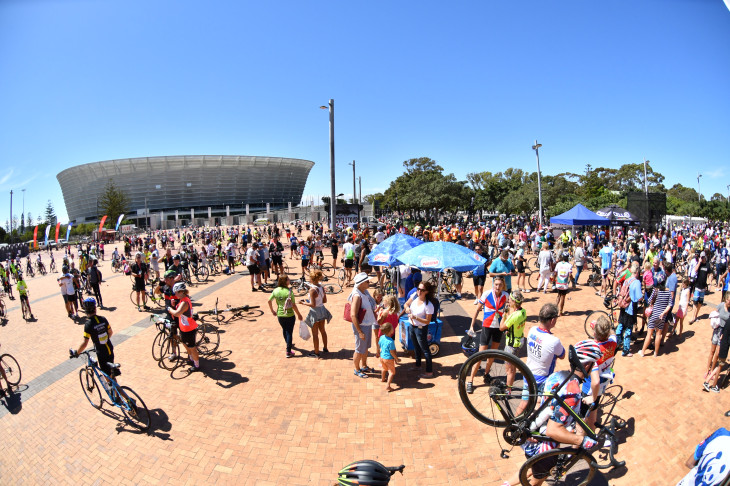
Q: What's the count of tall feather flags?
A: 6